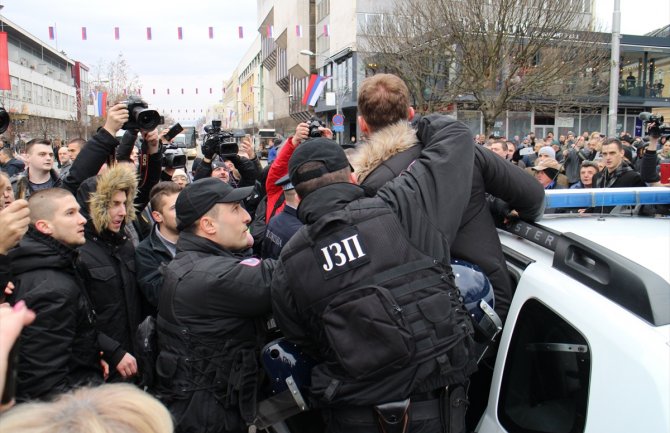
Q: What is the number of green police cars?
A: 0